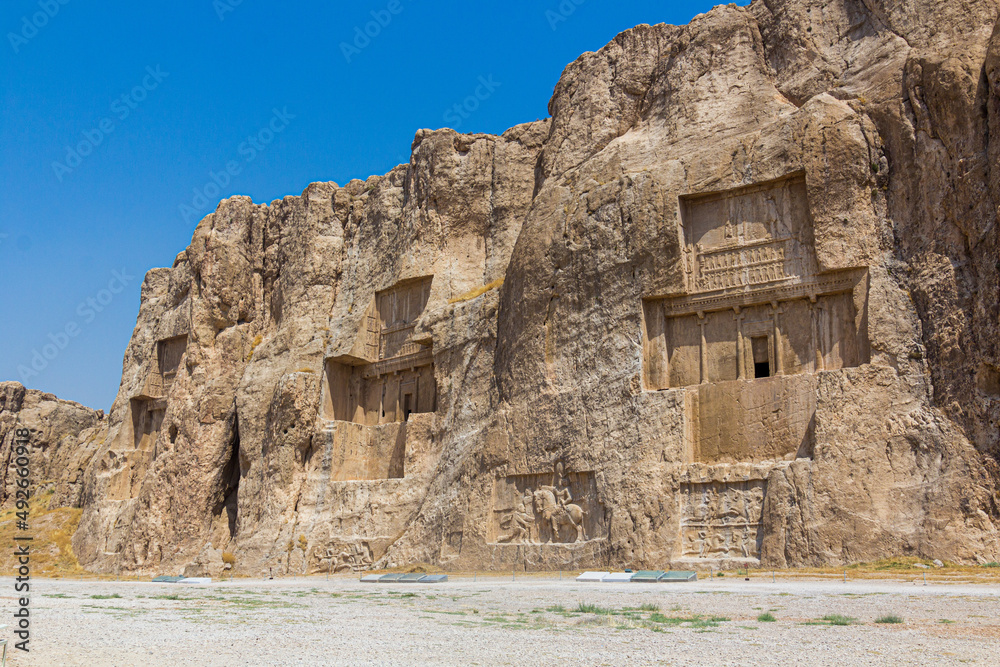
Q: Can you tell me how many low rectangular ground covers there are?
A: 12